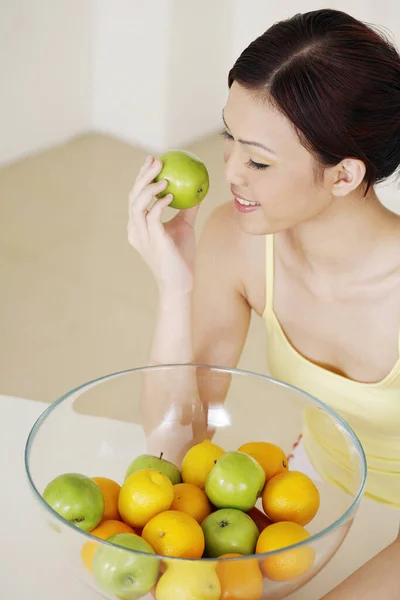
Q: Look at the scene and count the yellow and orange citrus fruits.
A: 11